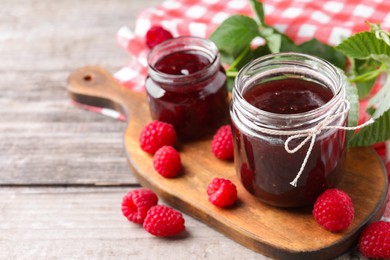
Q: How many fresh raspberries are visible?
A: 9